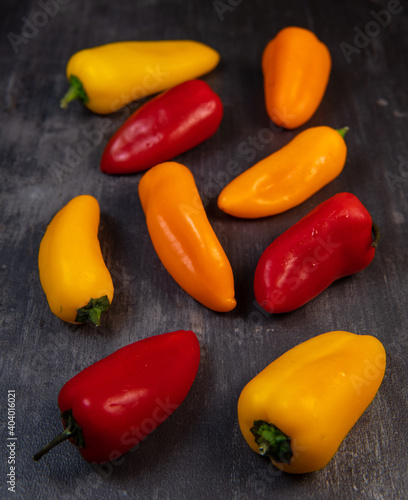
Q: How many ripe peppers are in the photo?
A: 9